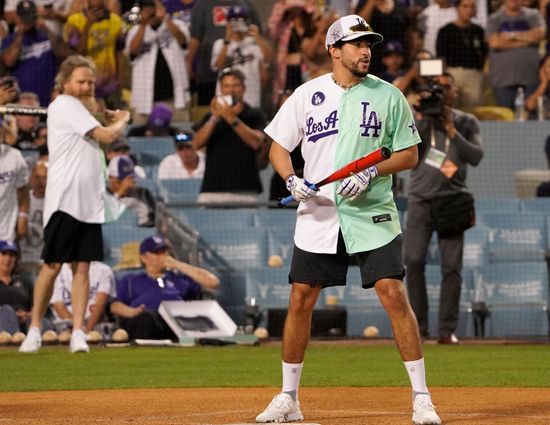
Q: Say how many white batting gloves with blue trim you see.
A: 2